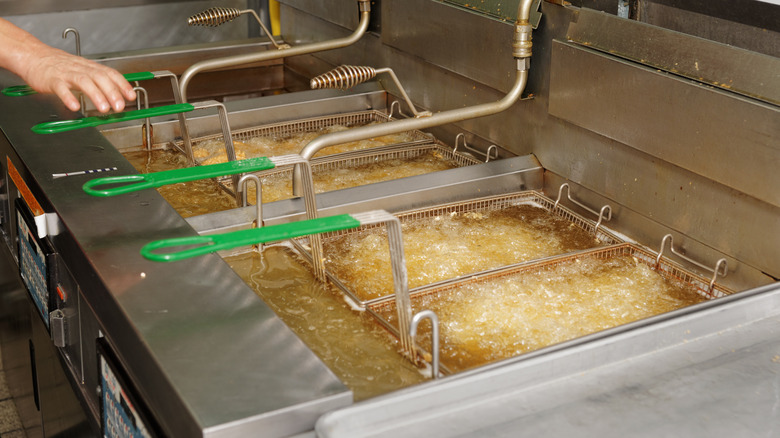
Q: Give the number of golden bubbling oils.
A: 4